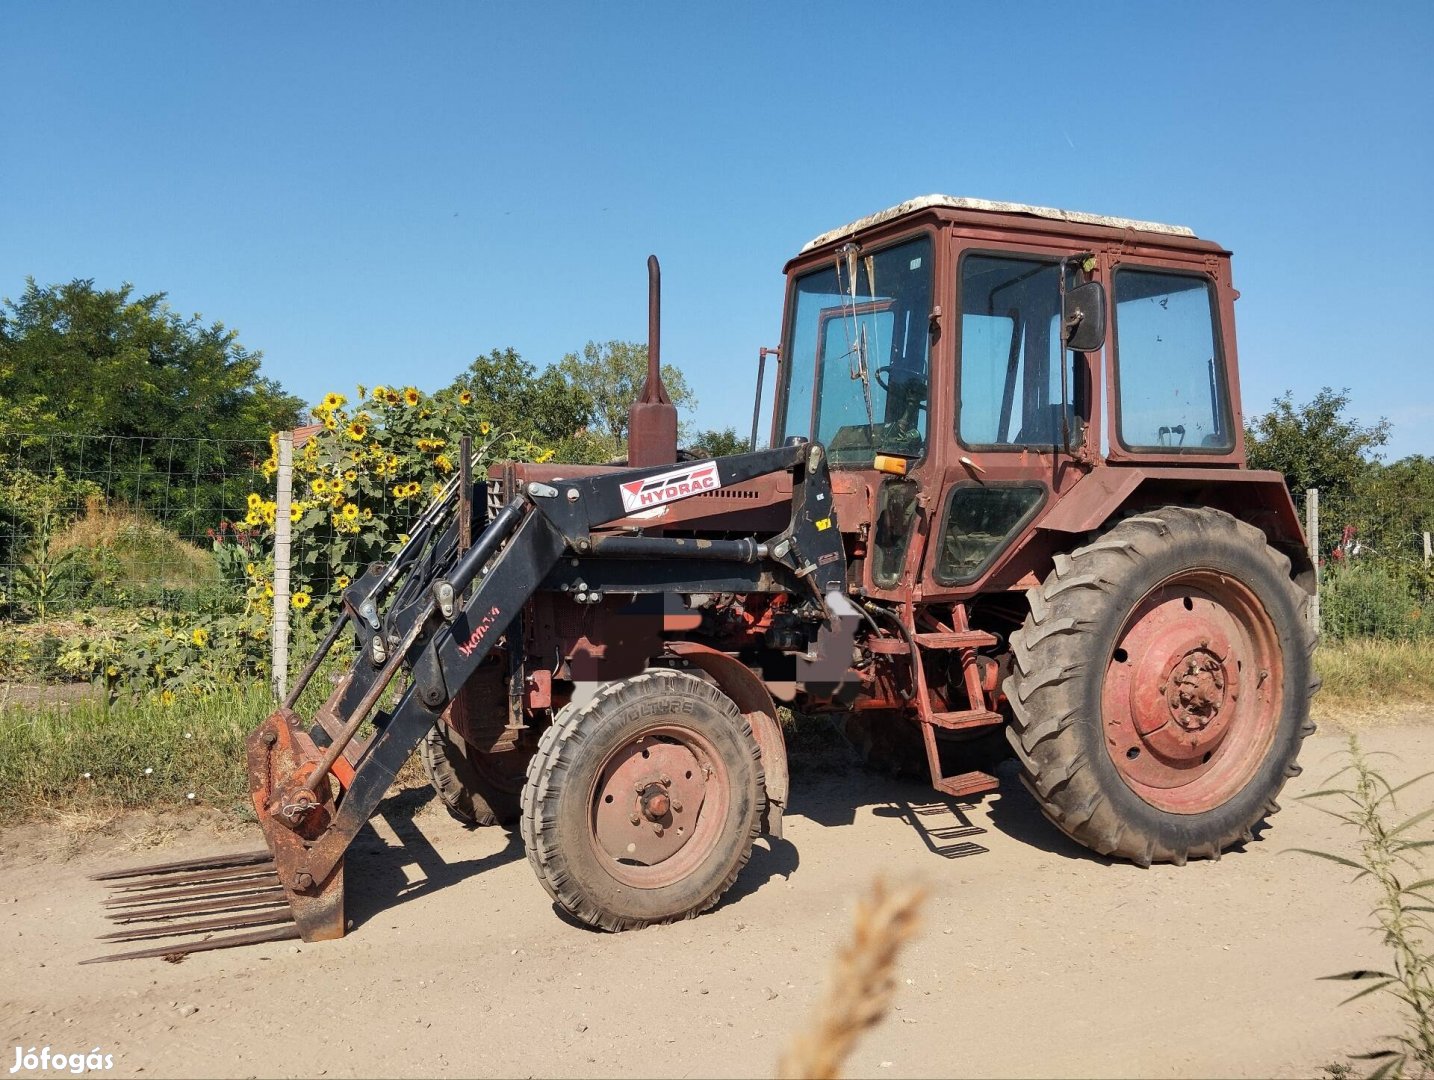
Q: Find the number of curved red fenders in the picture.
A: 1